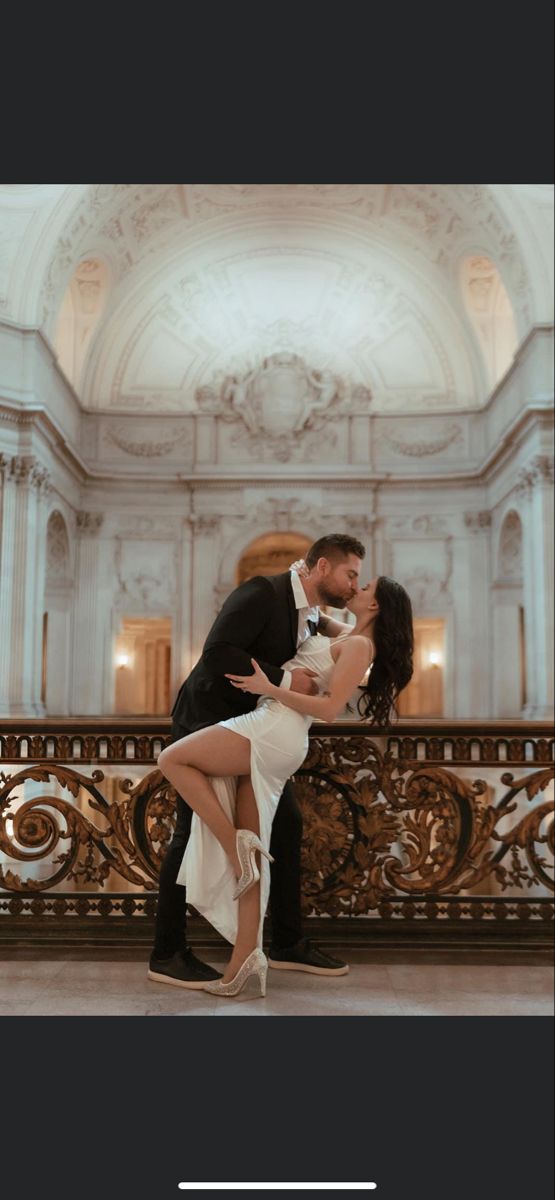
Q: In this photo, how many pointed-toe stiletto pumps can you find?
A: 2